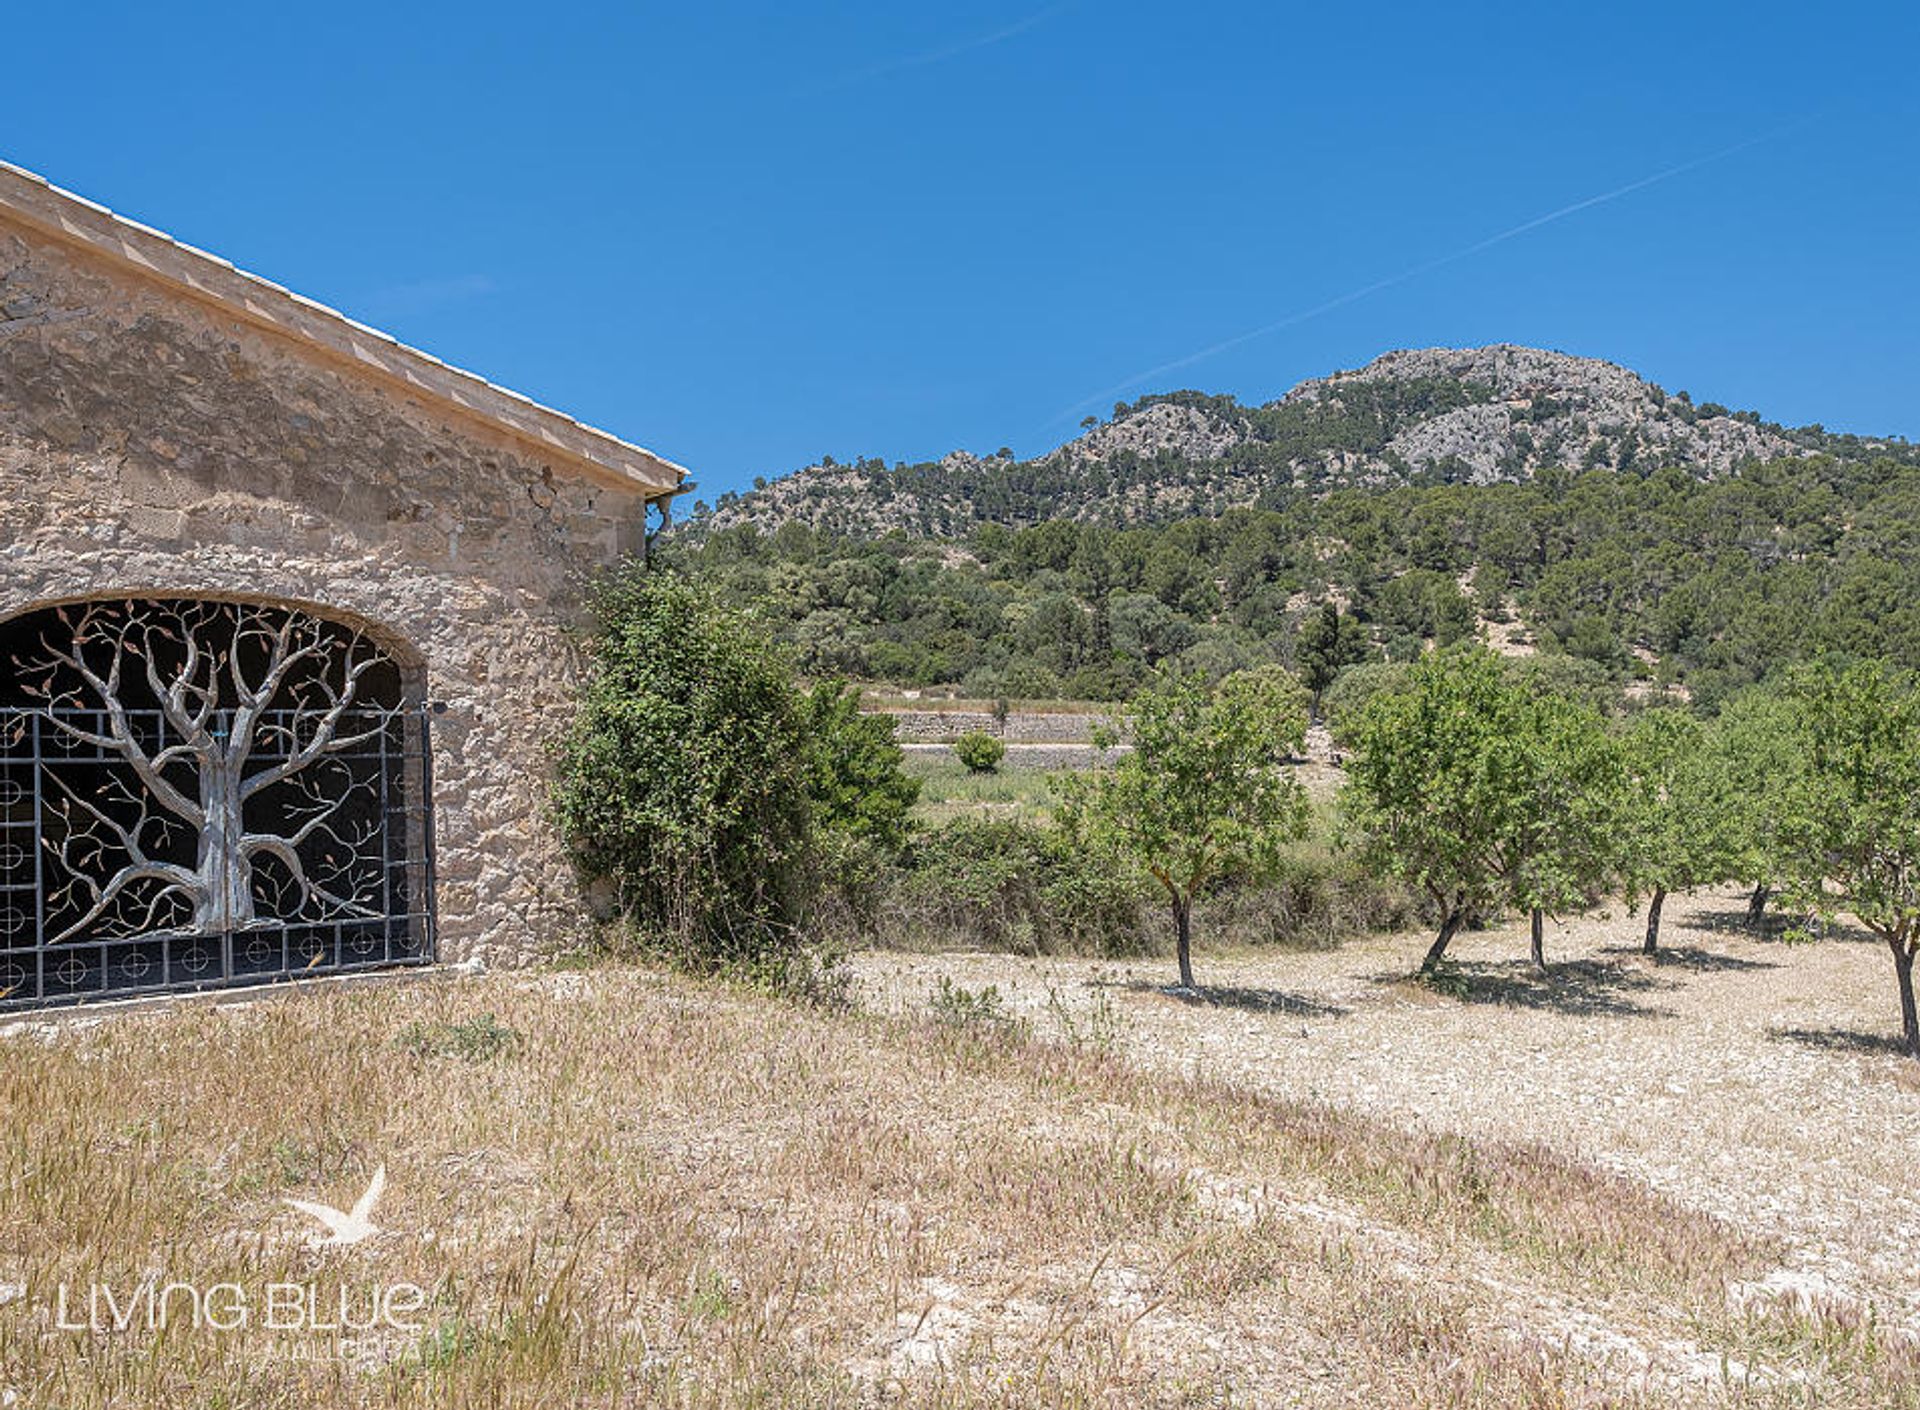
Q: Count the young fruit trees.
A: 6